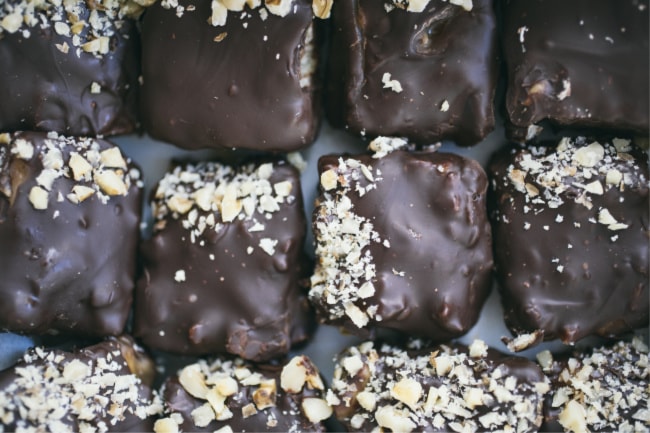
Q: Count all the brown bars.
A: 12